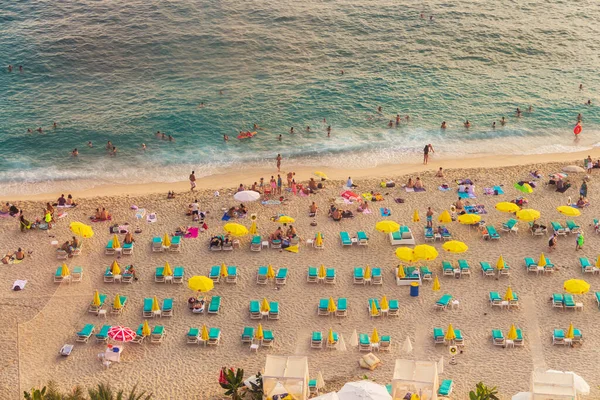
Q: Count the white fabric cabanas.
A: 3